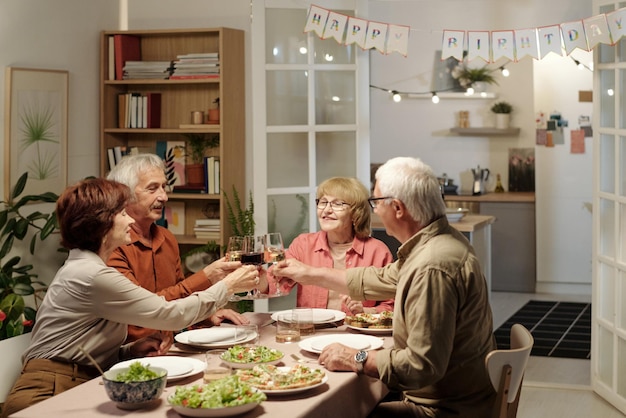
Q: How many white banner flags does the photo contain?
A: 13